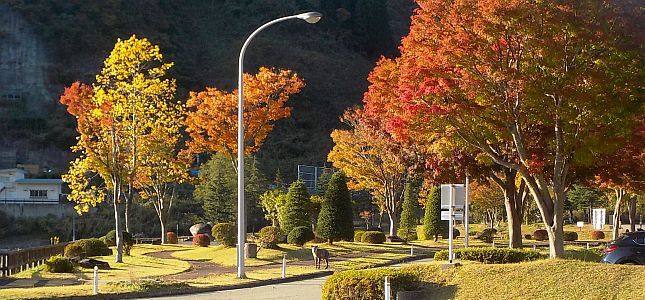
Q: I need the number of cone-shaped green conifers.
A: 4